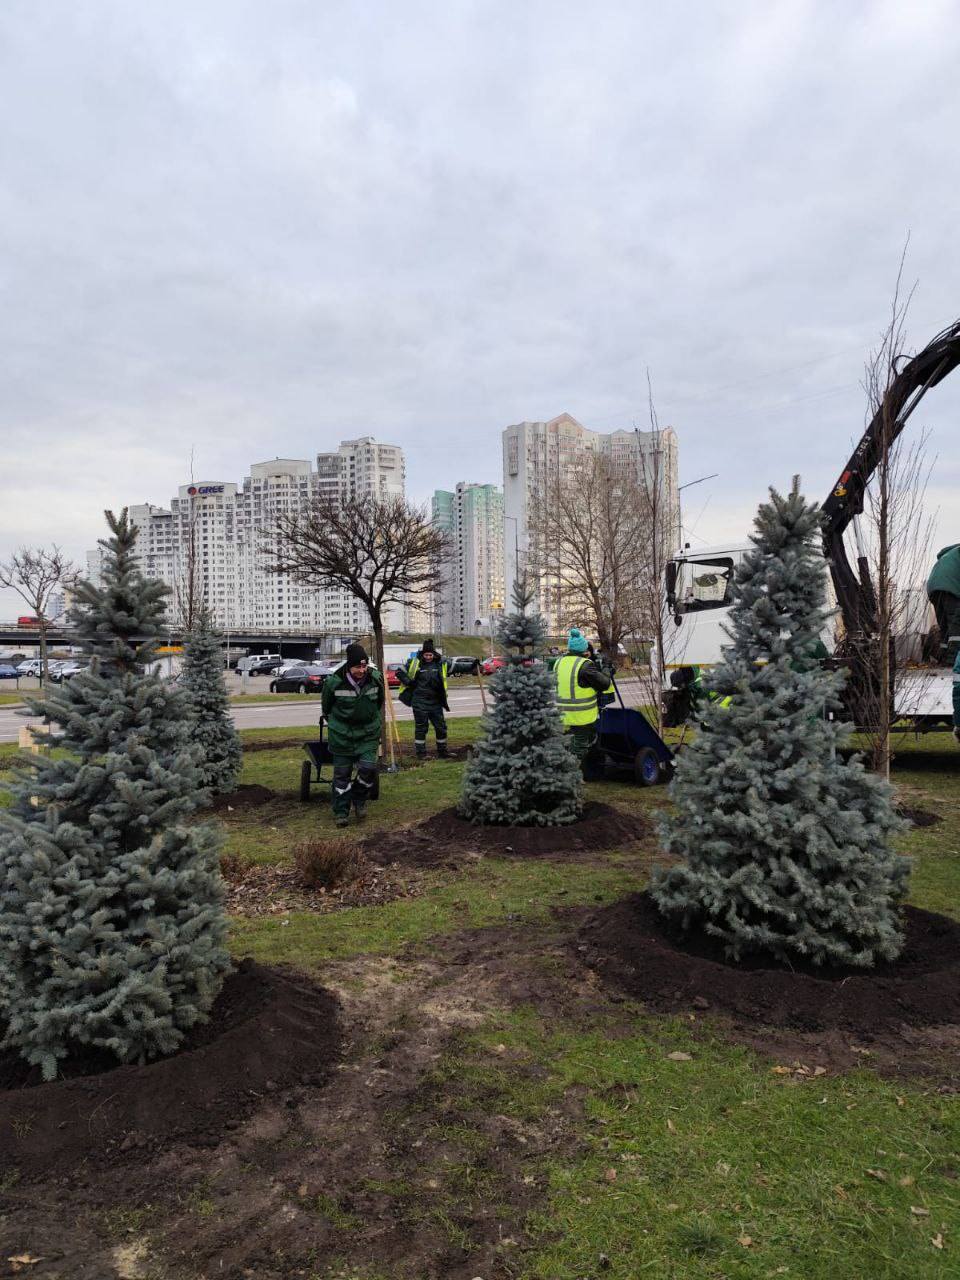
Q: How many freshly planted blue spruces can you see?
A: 4